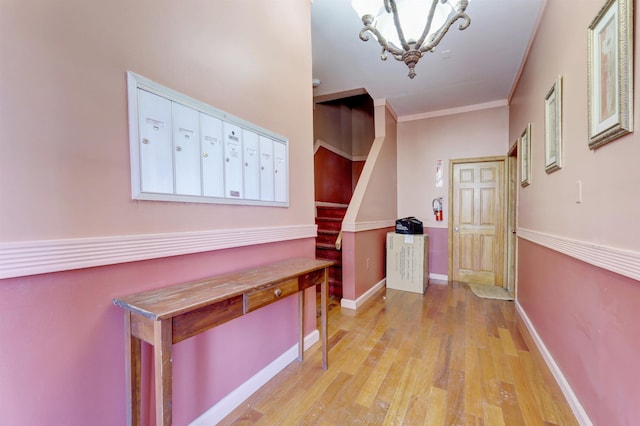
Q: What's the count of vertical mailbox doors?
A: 7